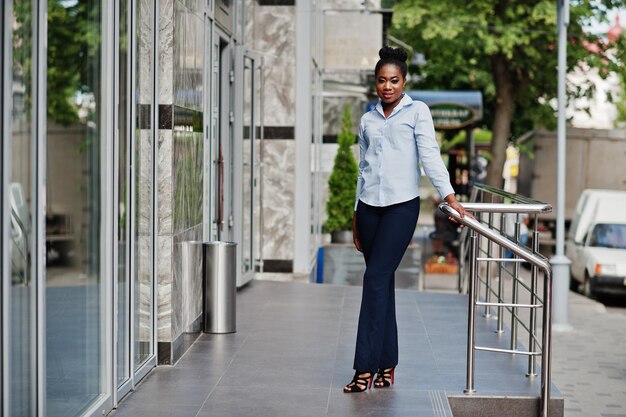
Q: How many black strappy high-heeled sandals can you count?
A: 2